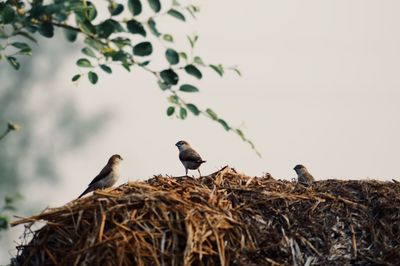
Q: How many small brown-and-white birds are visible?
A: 3